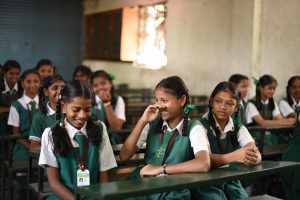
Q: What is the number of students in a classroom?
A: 12